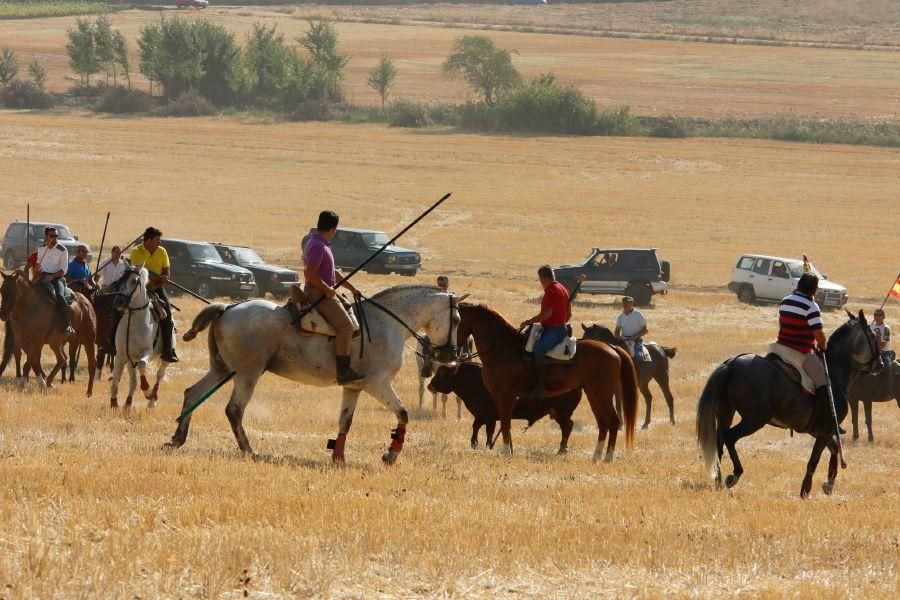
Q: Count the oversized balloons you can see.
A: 0